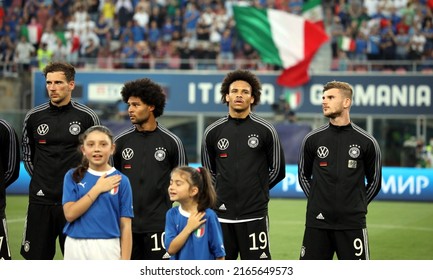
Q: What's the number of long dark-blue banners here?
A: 1